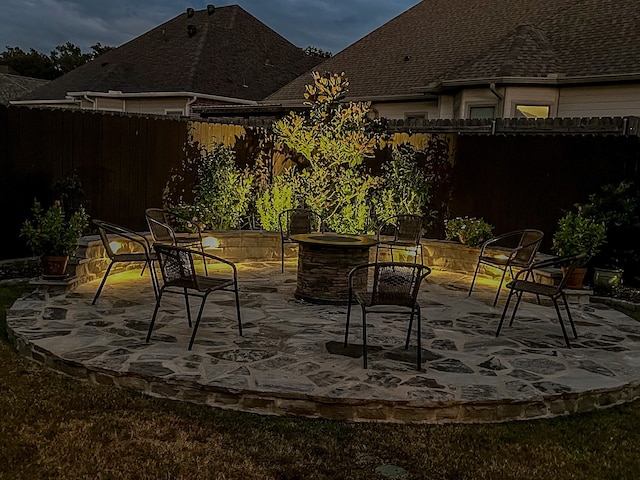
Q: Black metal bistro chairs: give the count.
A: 8